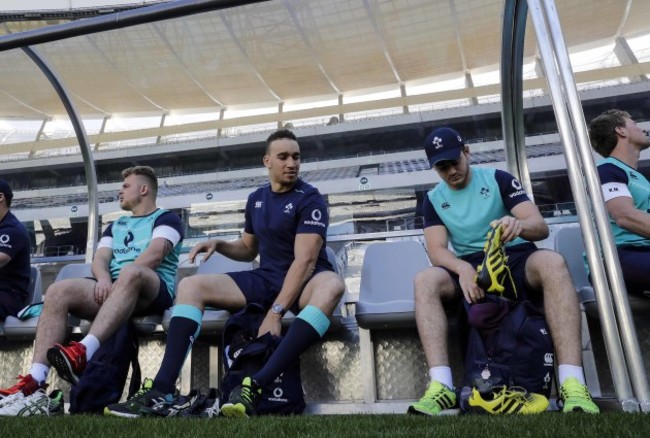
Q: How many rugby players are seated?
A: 5